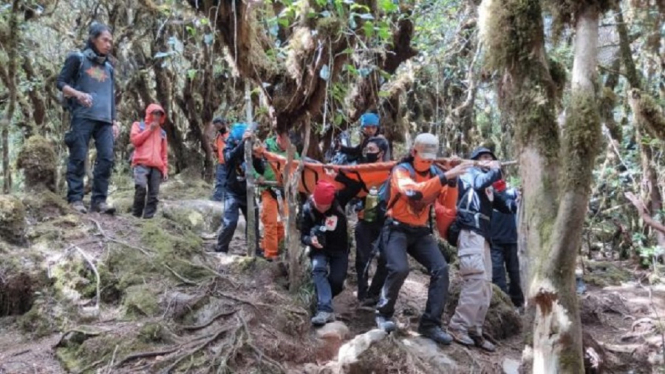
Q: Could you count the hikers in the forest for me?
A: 11